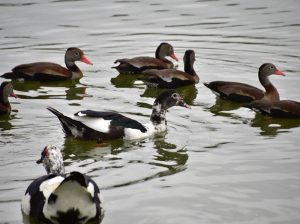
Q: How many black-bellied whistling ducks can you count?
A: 6